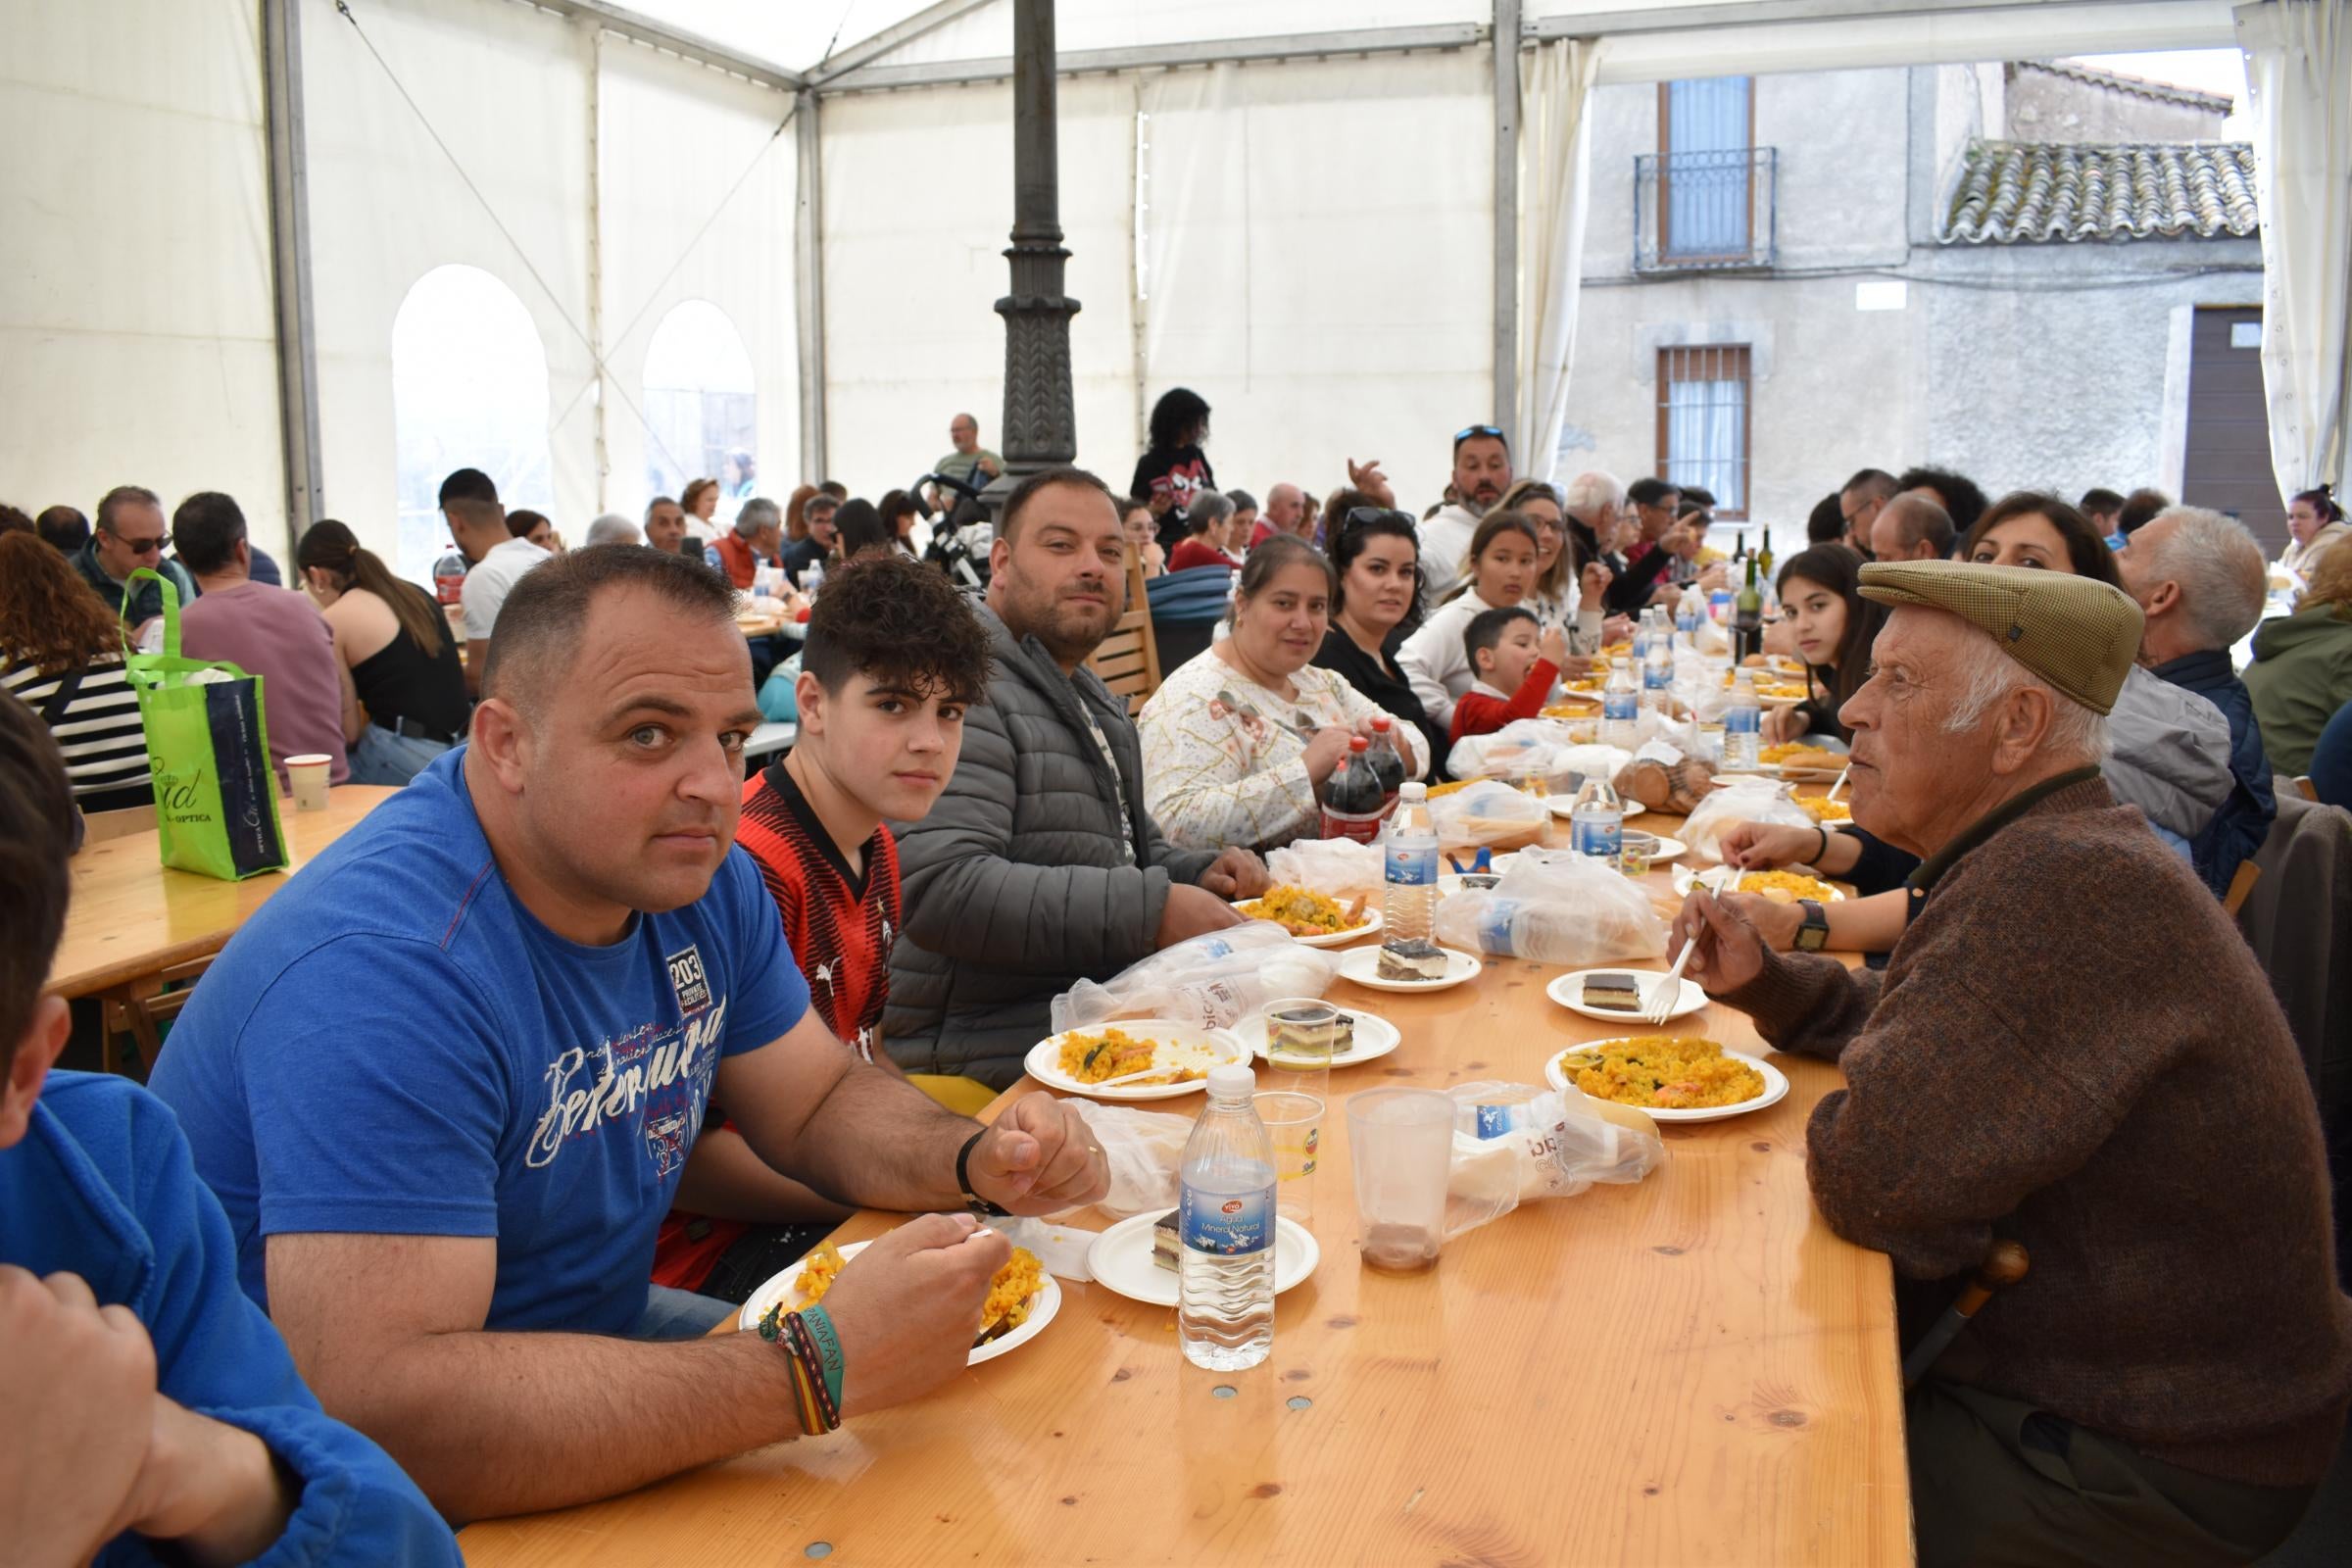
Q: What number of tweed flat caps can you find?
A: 1